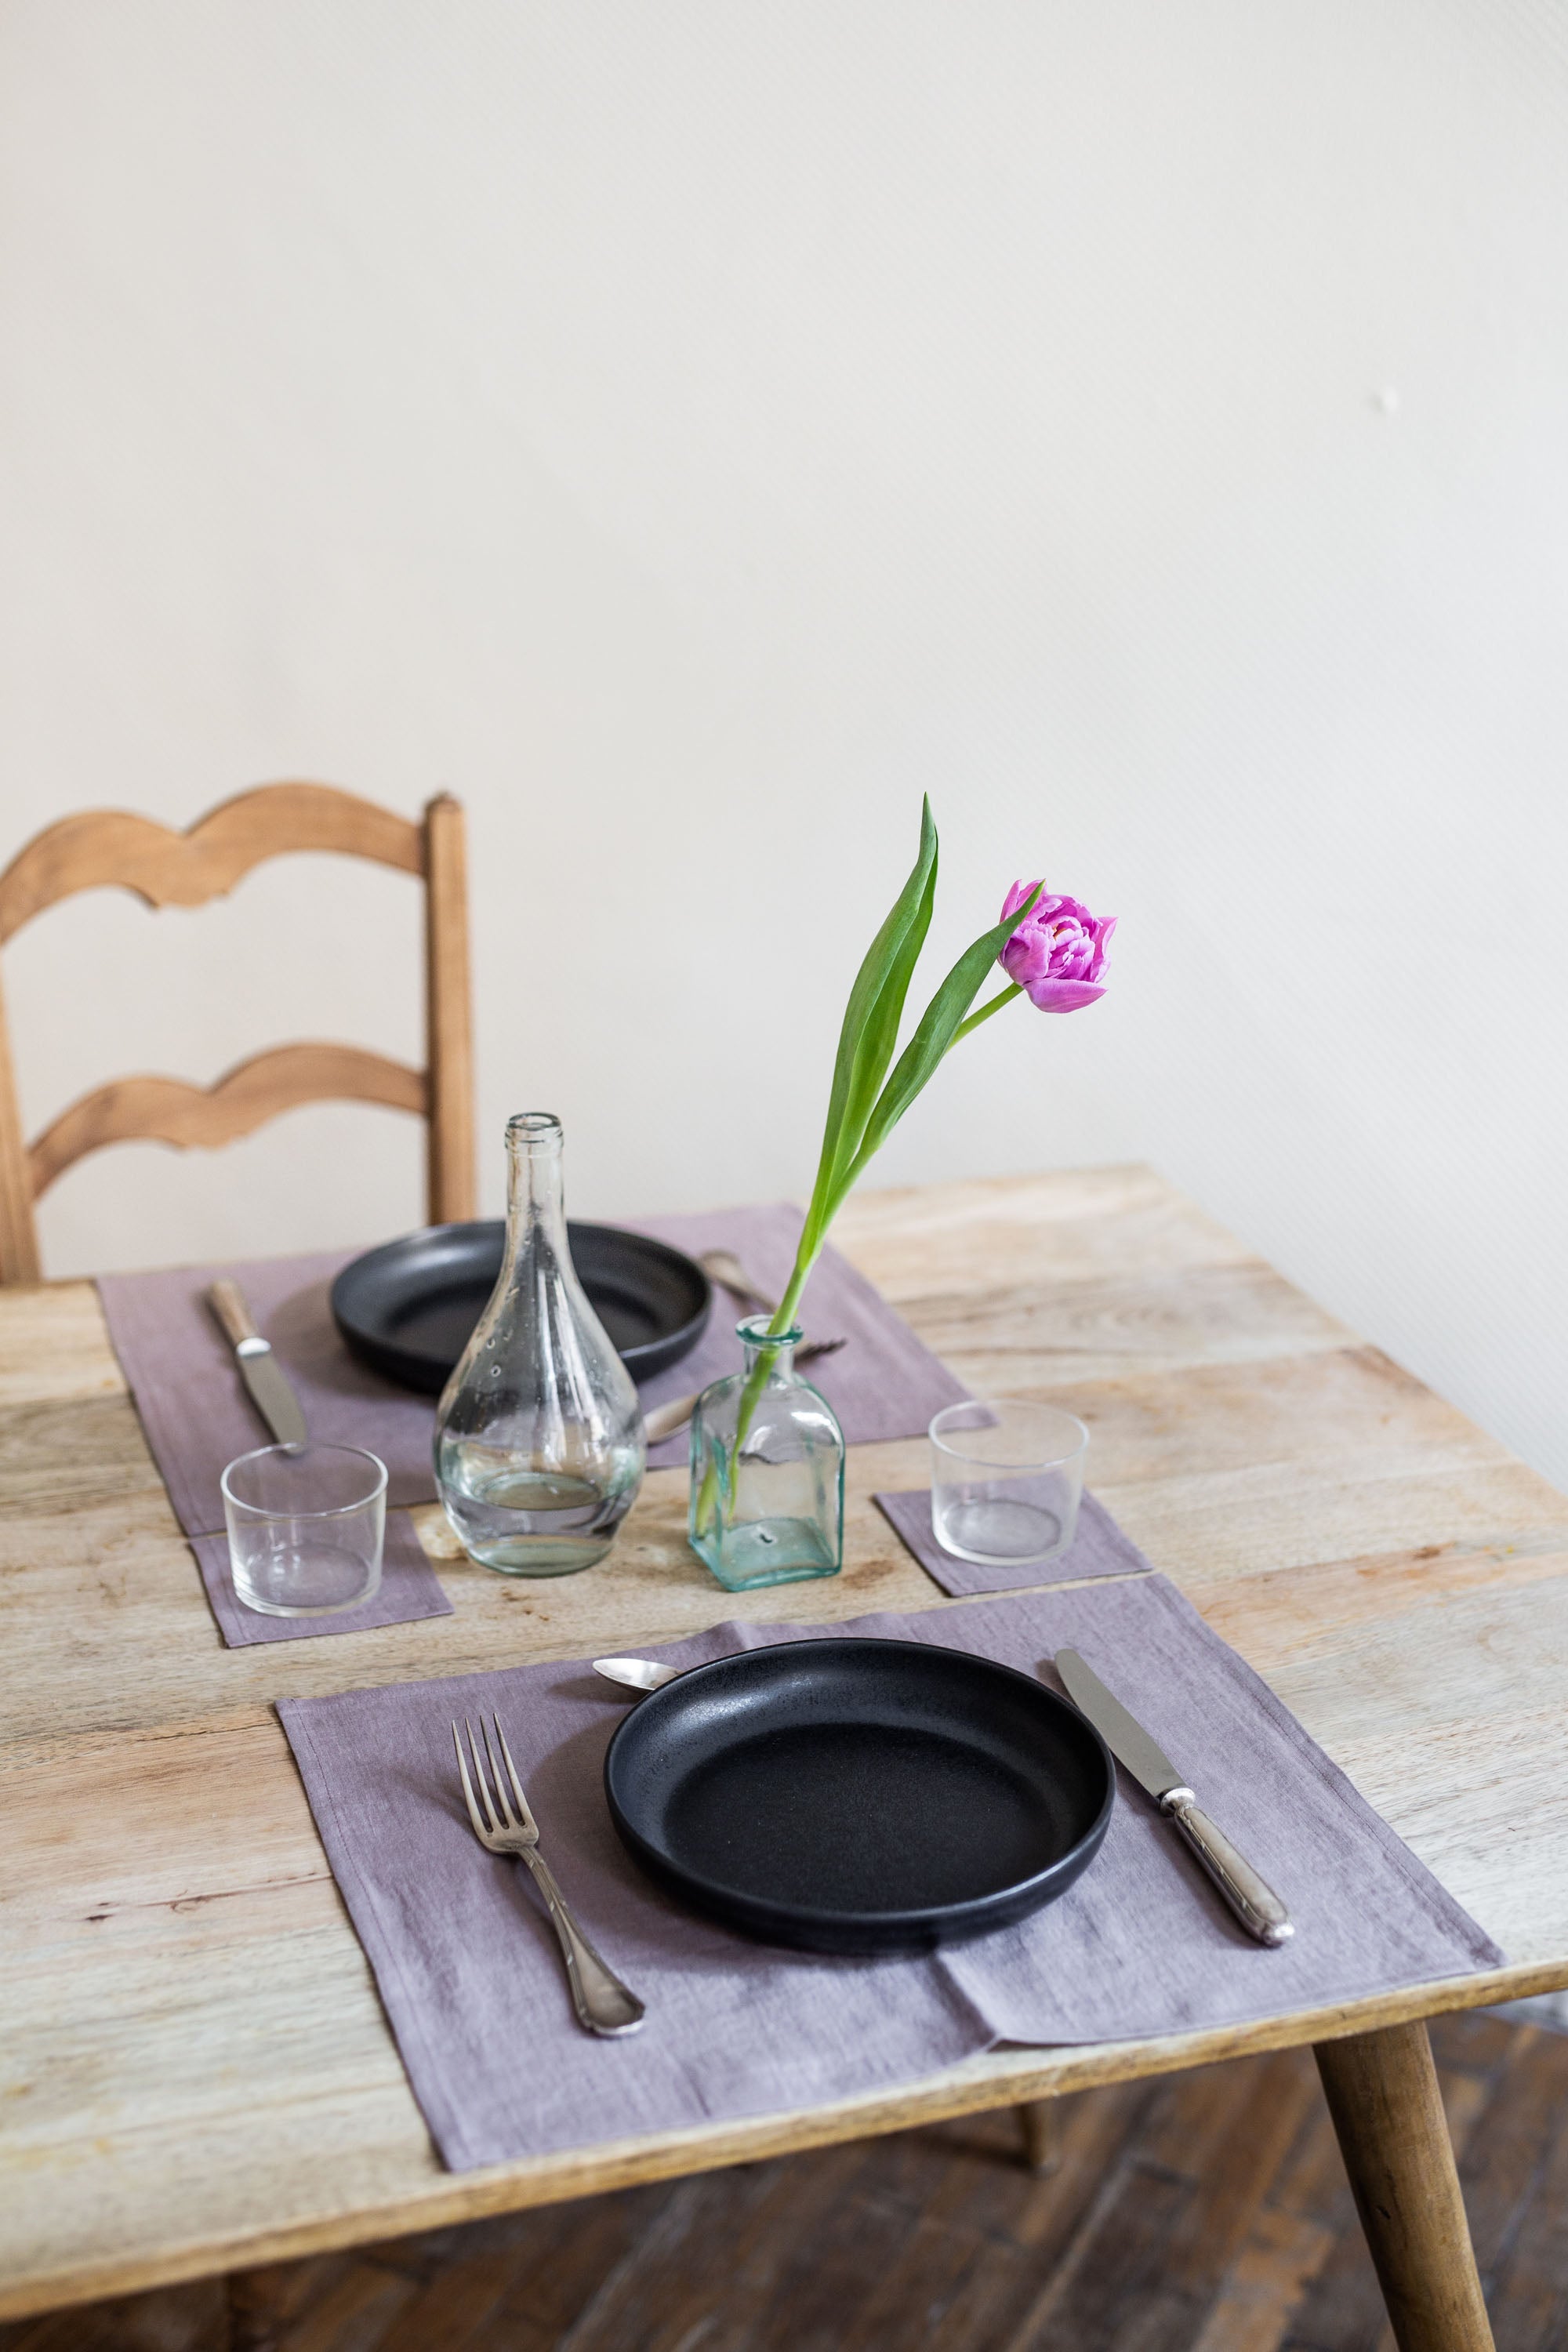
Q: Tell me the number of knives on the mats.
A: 2